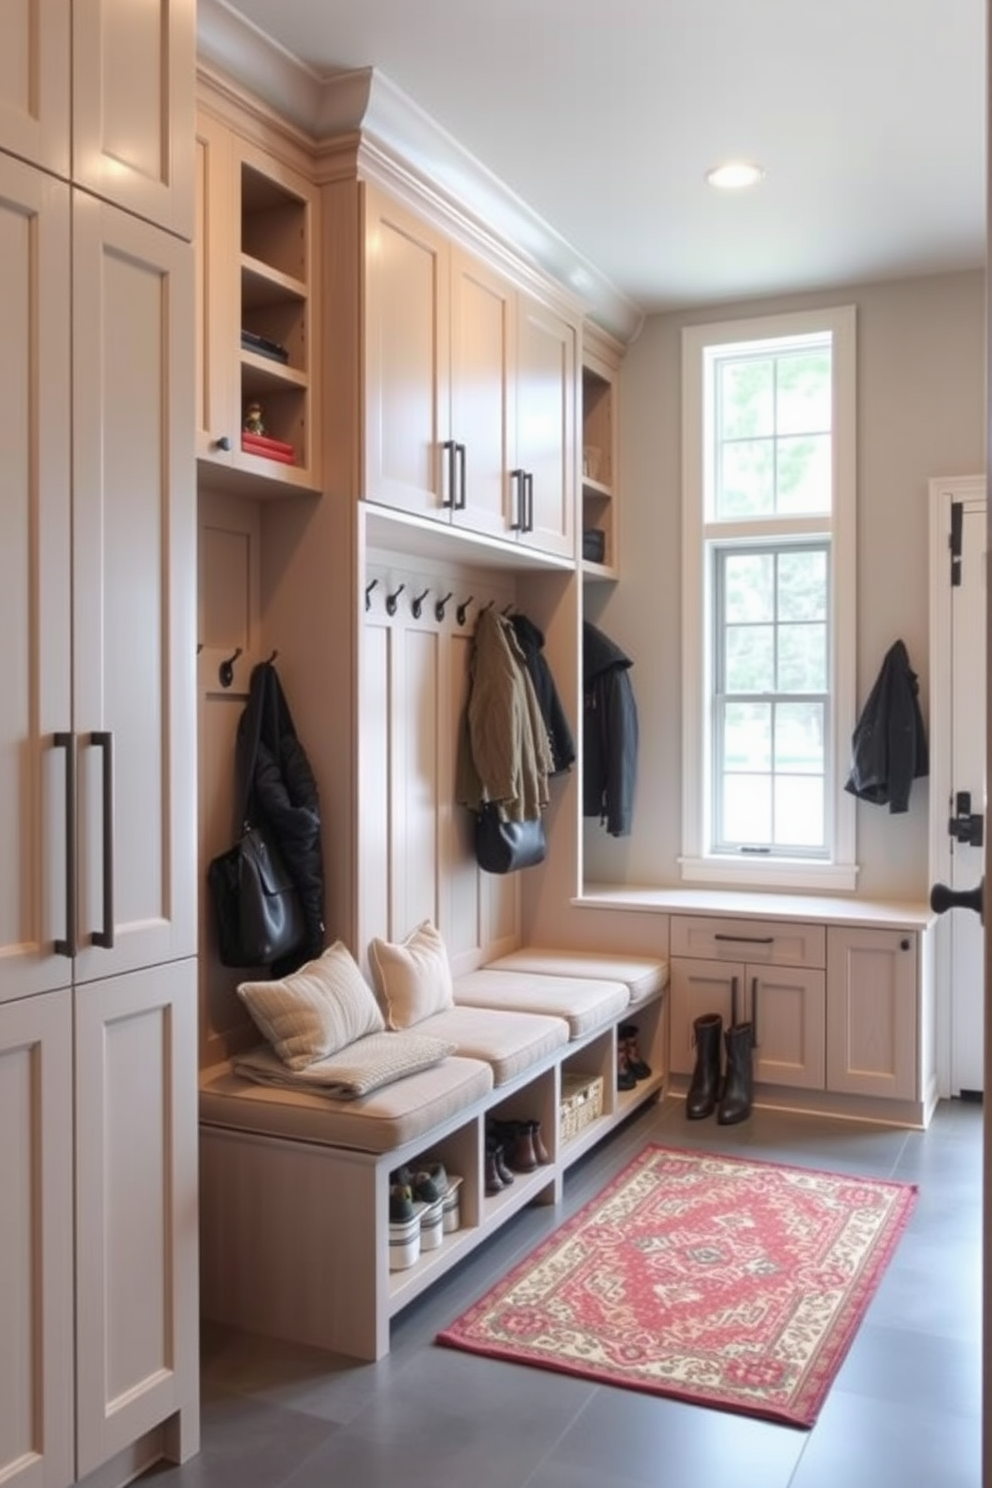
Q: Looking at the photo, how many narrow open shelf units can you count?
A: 2